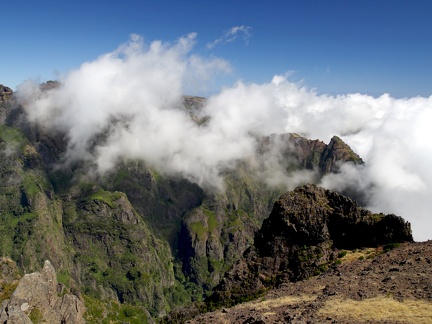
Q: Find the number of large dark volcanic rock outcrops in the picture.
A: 1